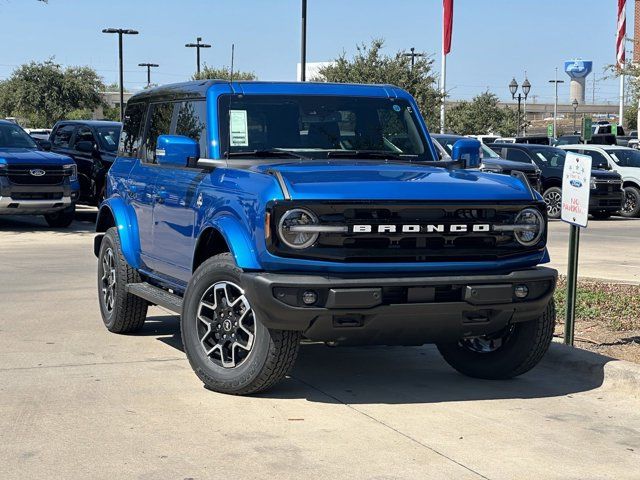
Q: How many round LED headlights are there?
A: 2